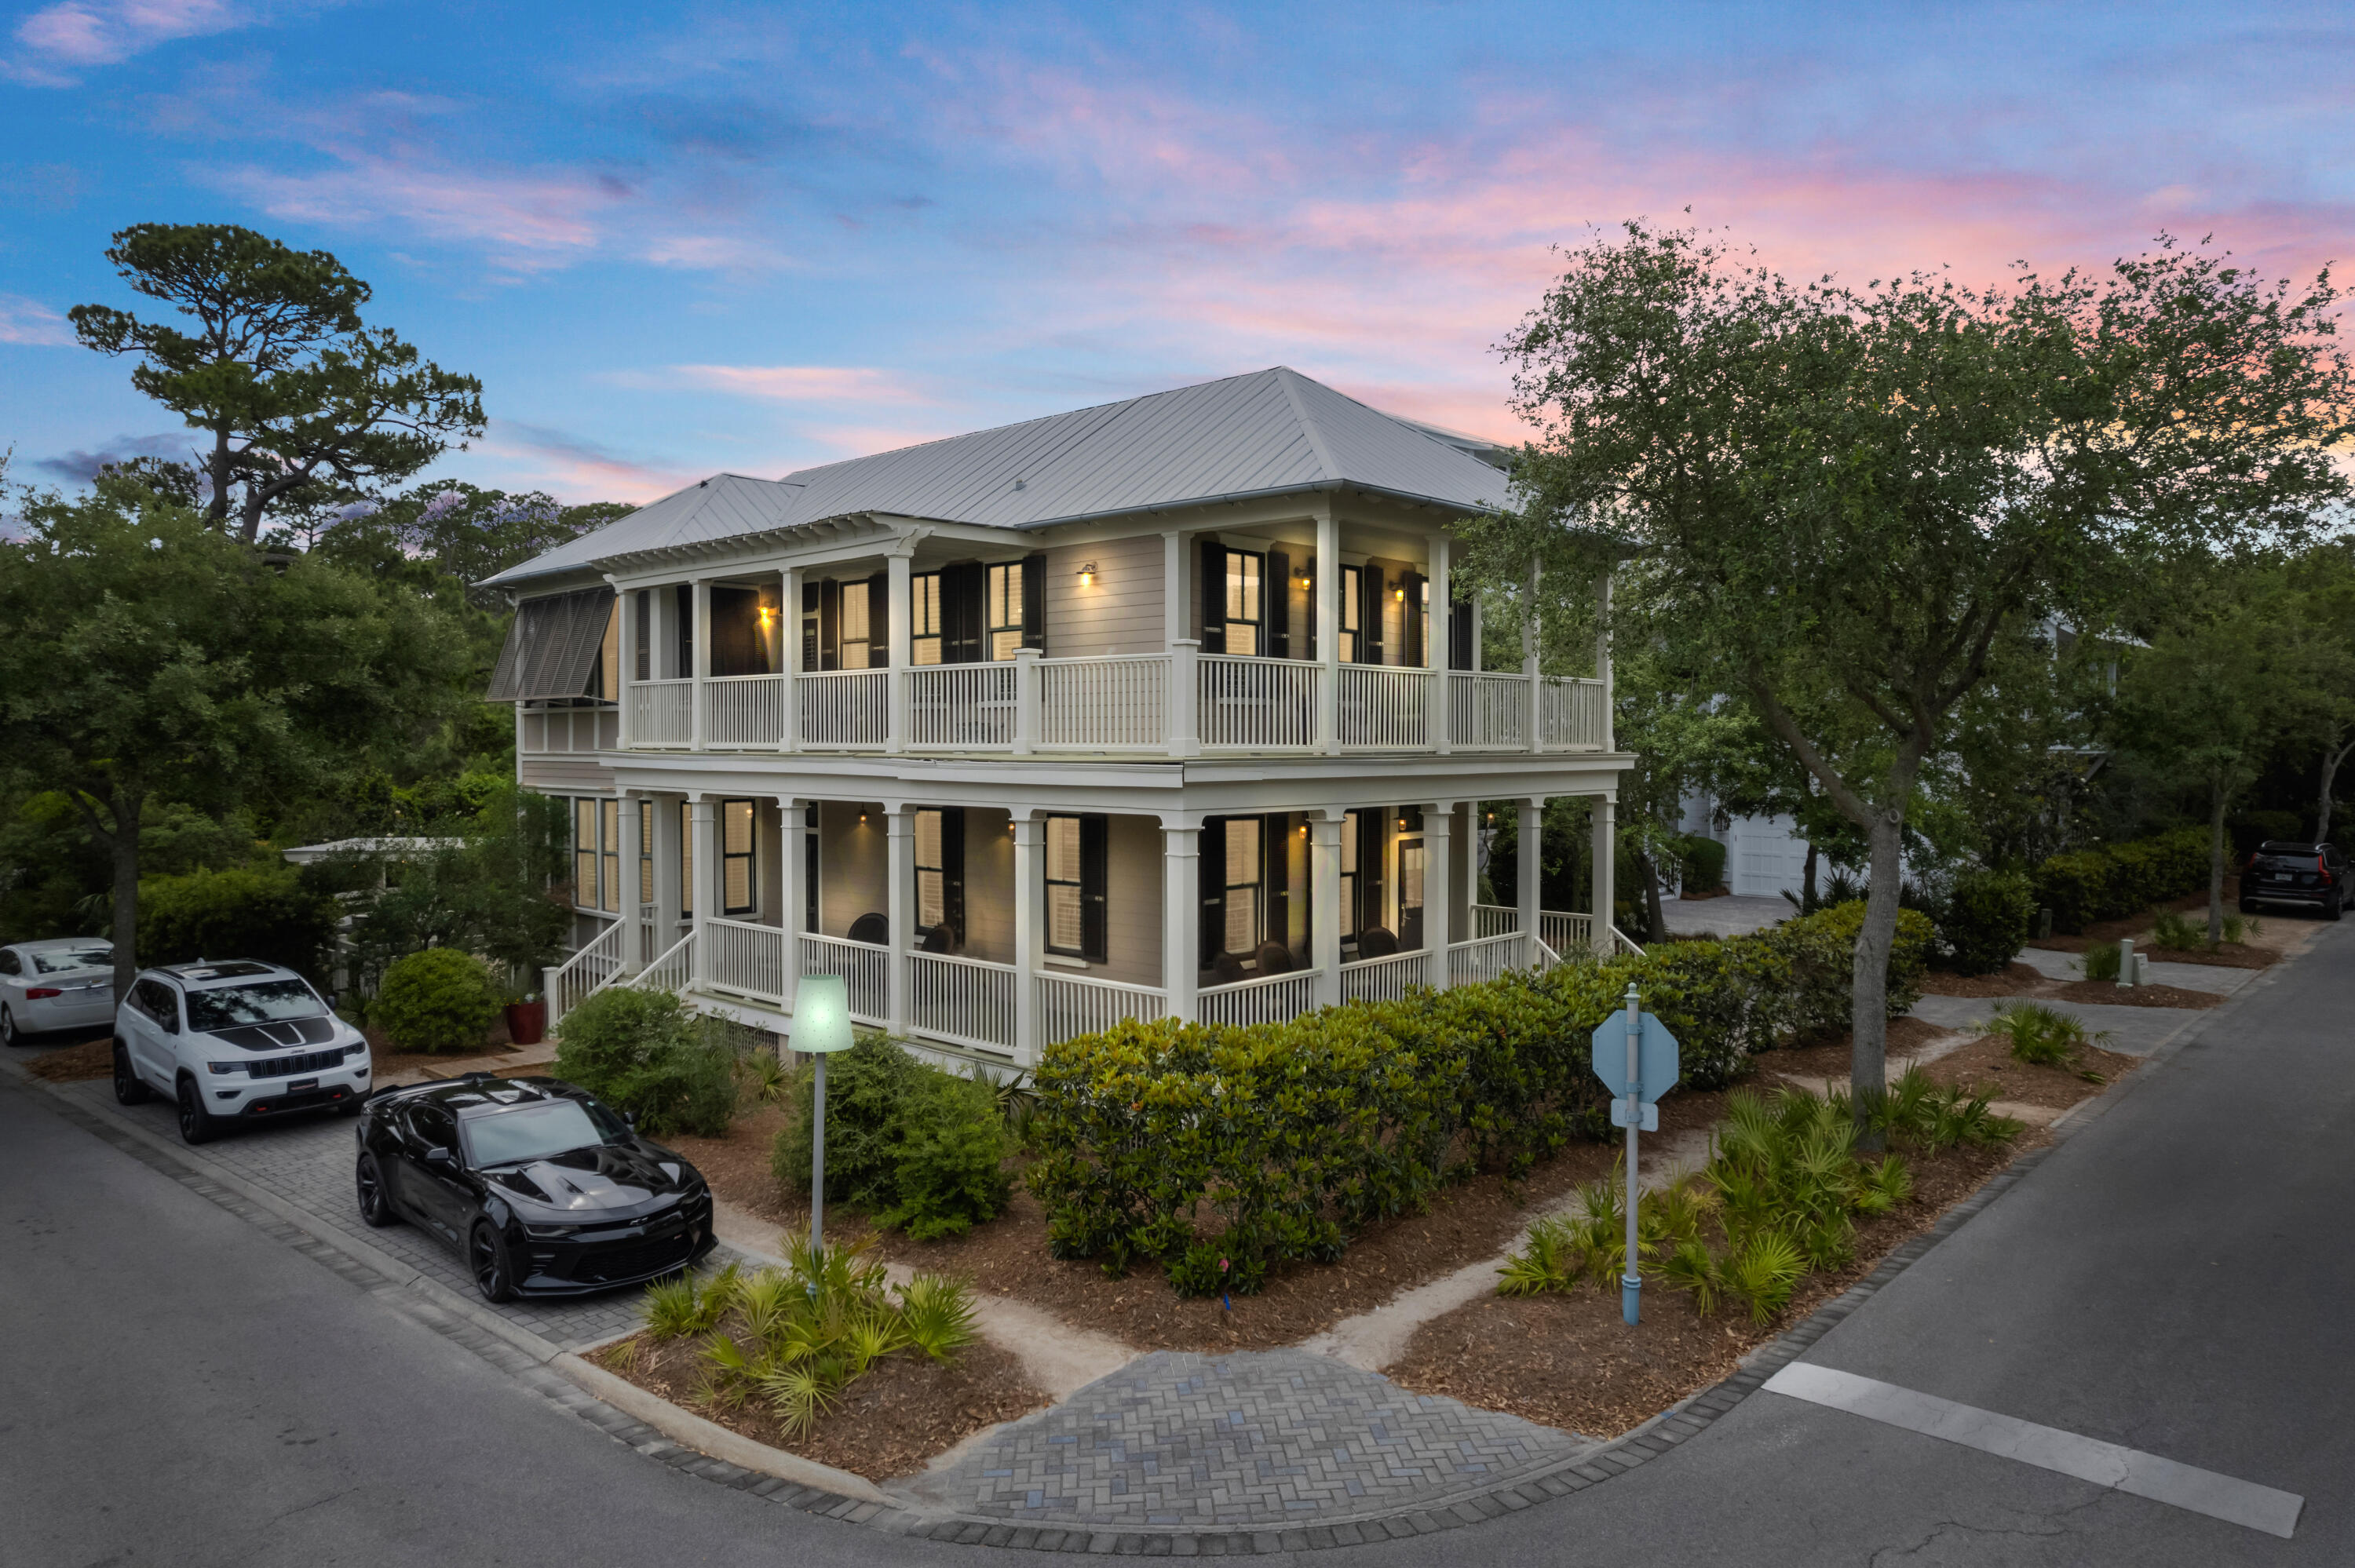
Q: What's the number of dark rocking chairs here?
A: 5